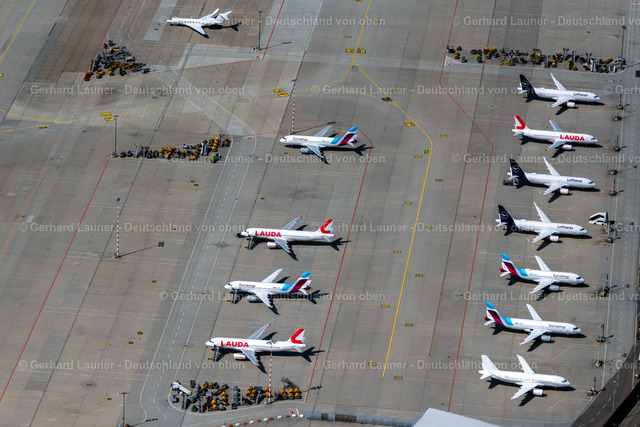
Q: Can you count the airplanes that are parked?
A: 12